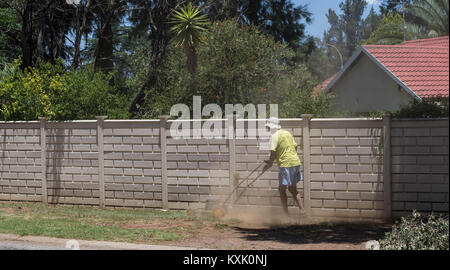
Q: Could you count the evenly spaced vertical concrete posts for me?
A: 6